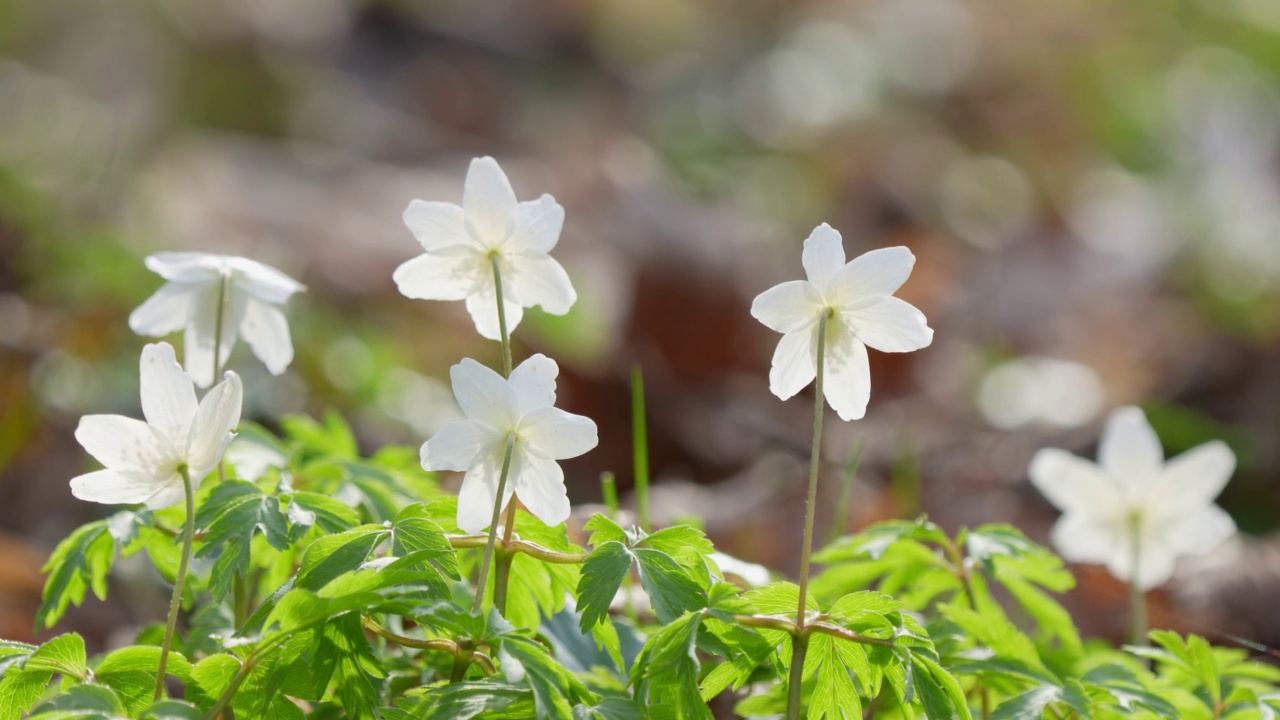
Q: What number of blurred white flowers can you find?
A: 1